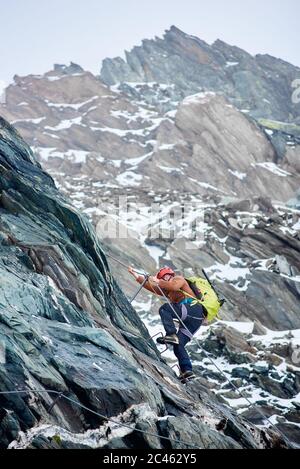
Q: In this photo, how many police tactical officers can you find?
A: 0